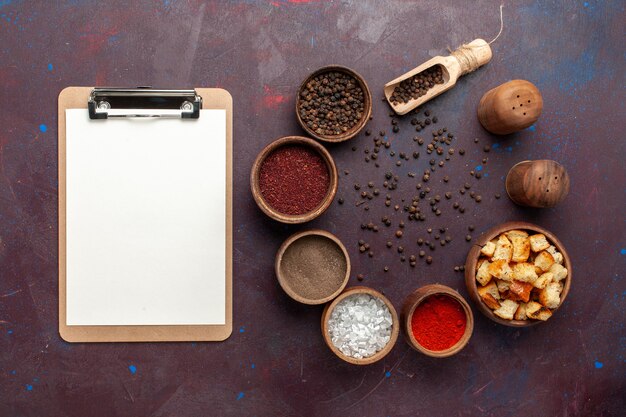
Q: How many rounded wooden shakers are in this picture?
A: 2